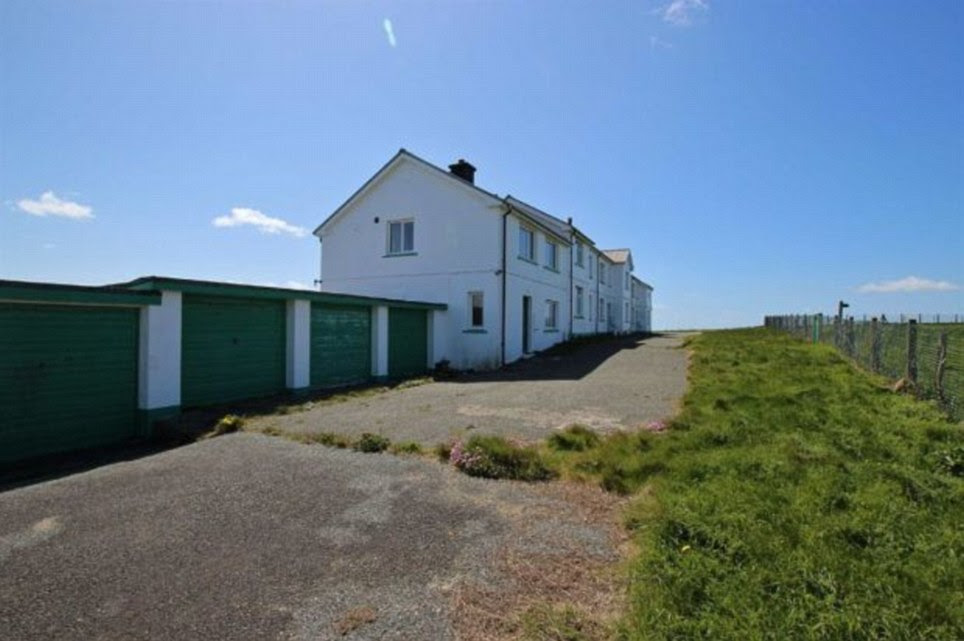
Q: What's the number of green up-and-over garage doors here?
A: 4